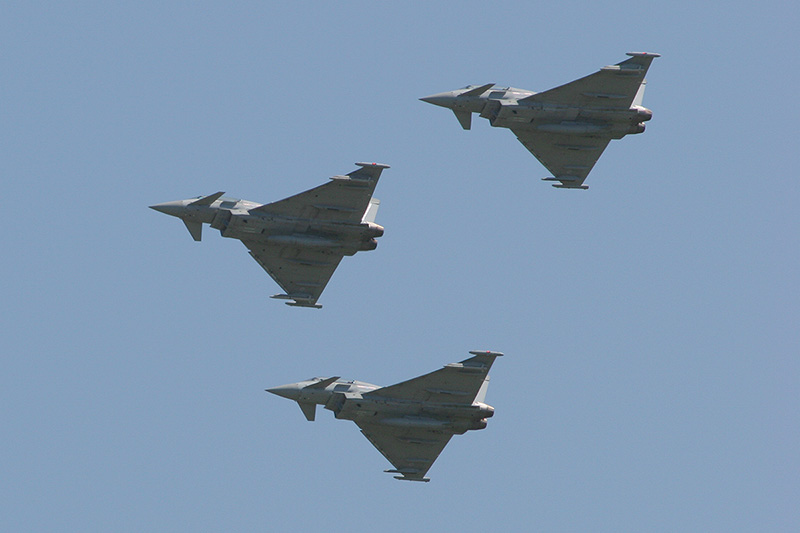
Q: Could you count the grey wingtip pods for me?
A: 6